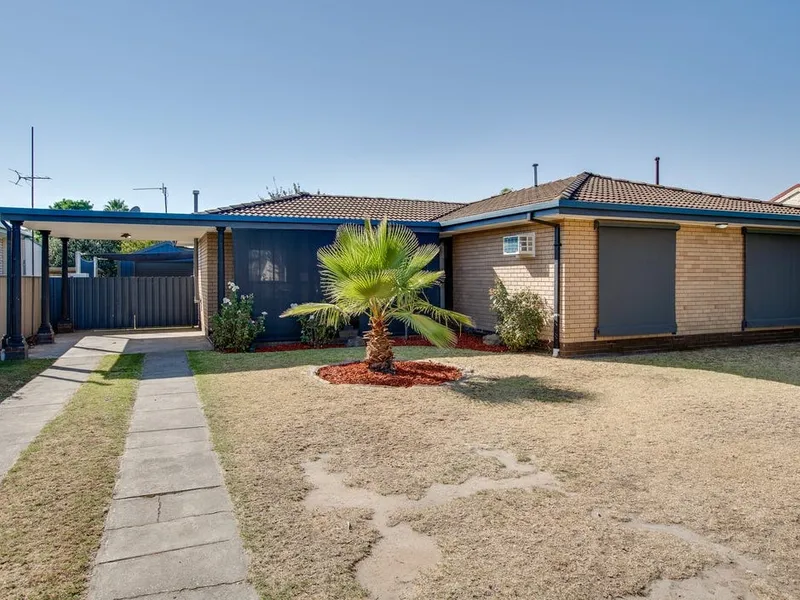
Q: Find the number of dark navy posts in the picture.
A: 4